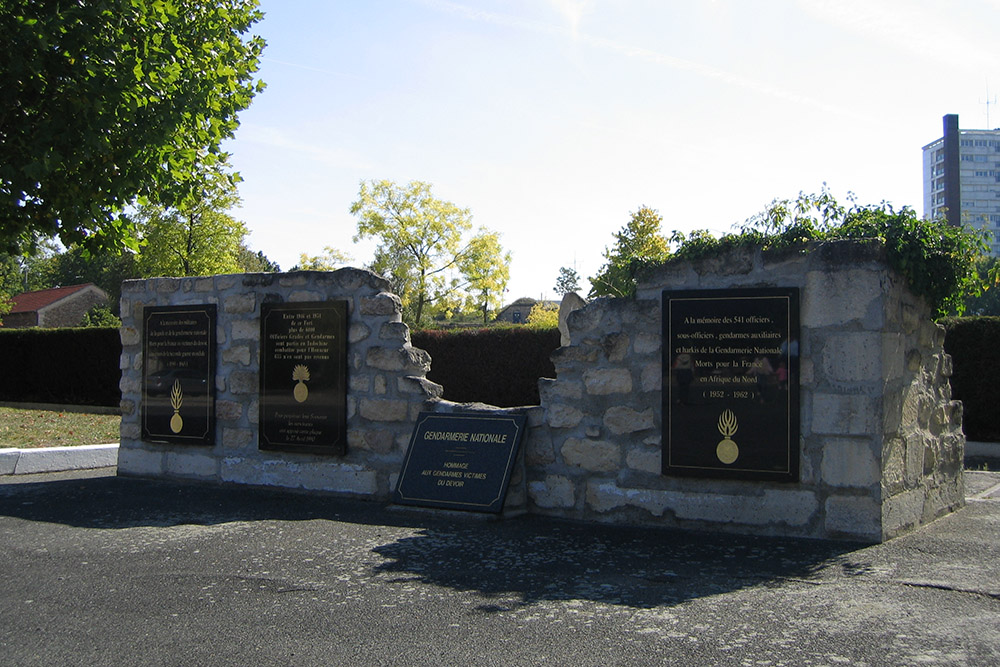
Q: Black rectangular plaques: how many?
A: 4